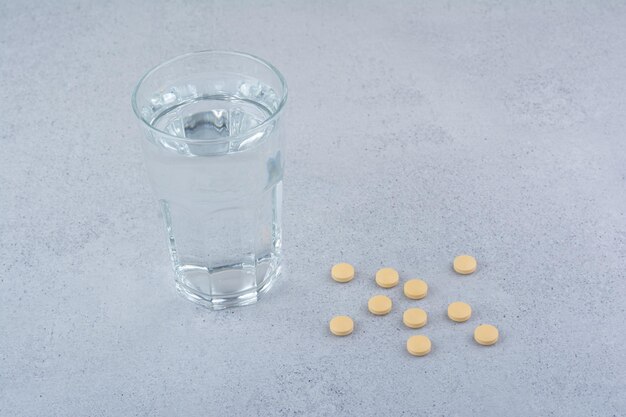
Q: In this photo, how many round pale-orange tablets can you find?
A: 10